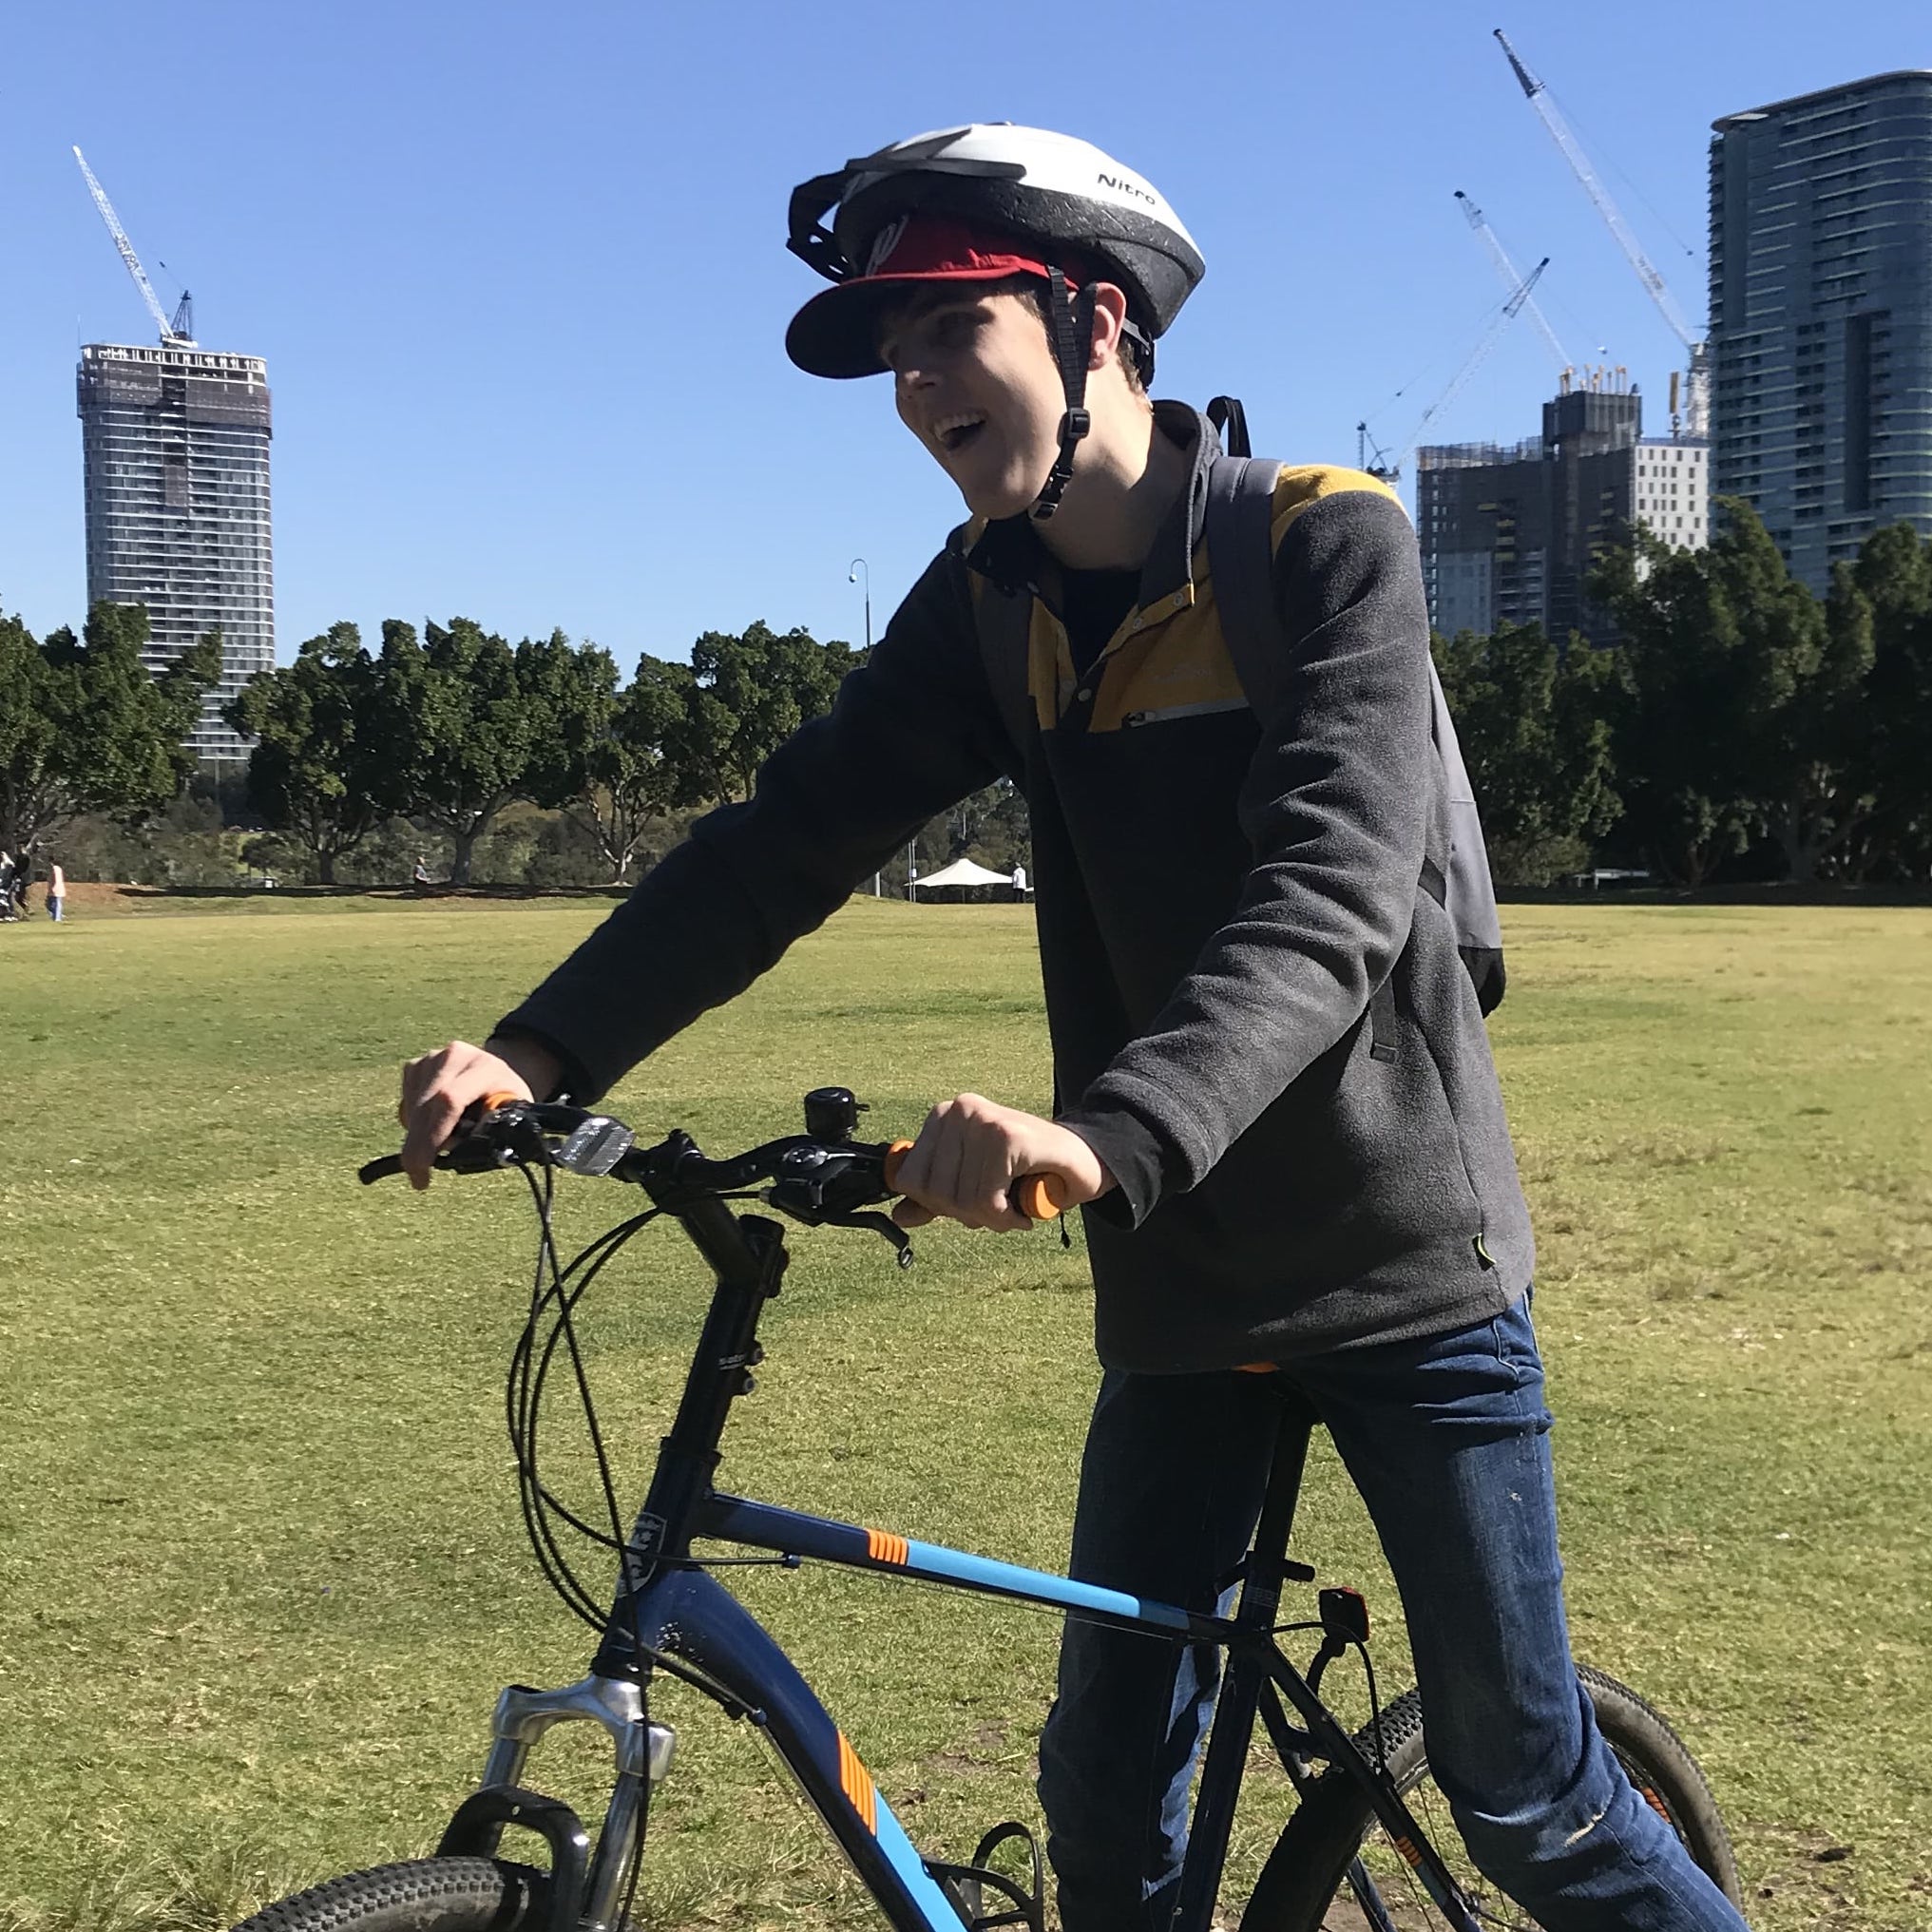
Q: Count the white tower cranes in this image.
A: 4